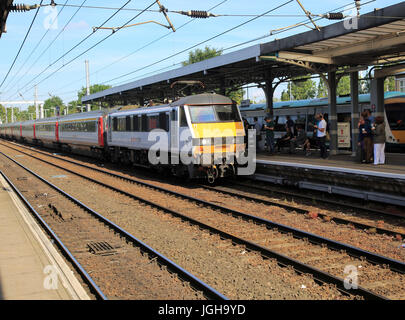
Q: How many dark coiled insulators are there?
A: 3